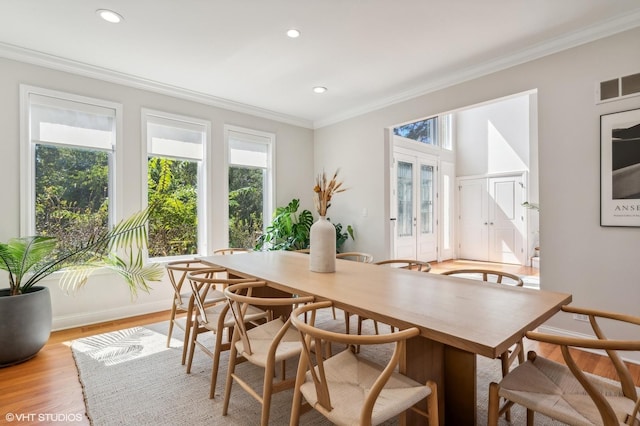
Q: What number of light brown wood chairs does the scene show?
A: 10